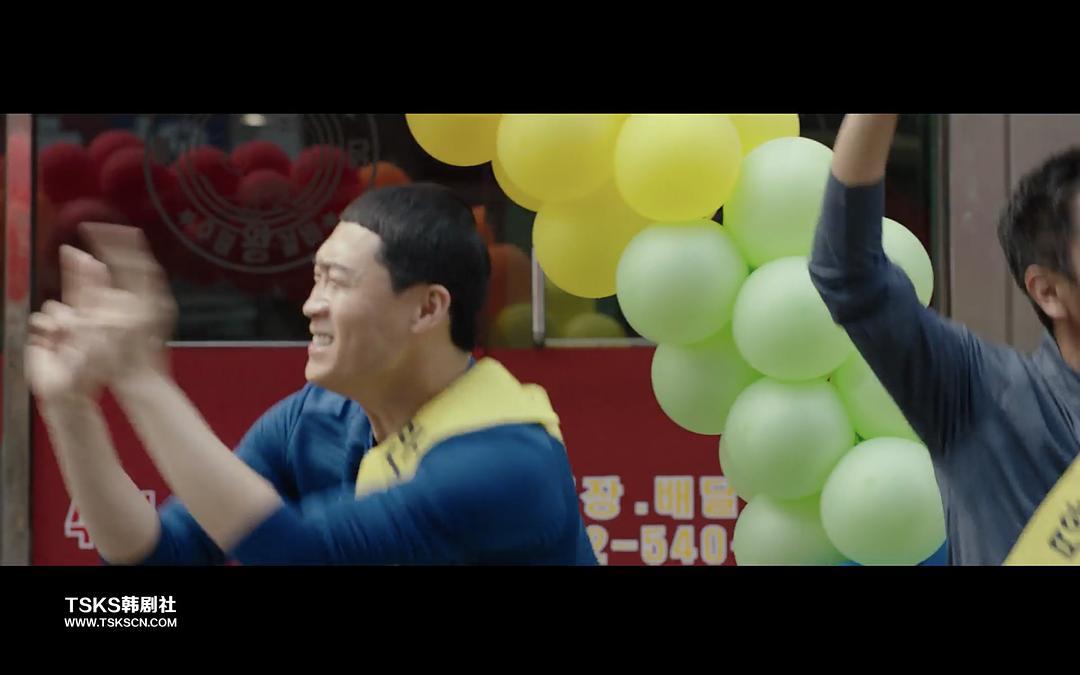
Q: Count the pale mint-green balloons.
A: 9